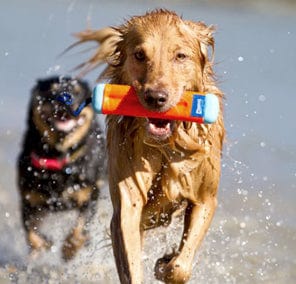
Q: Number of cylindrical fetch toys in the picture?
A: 1